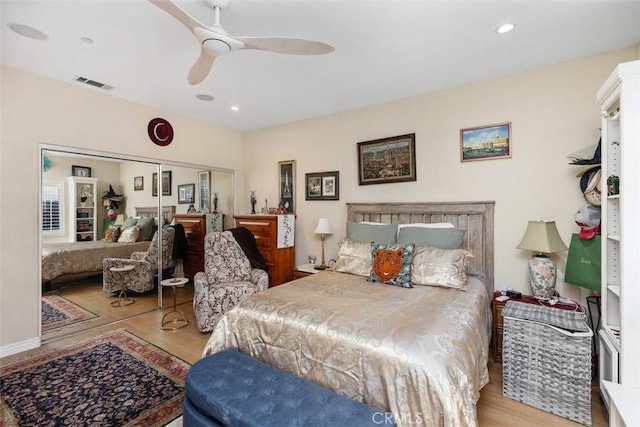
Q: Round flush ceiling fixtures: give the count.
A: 5